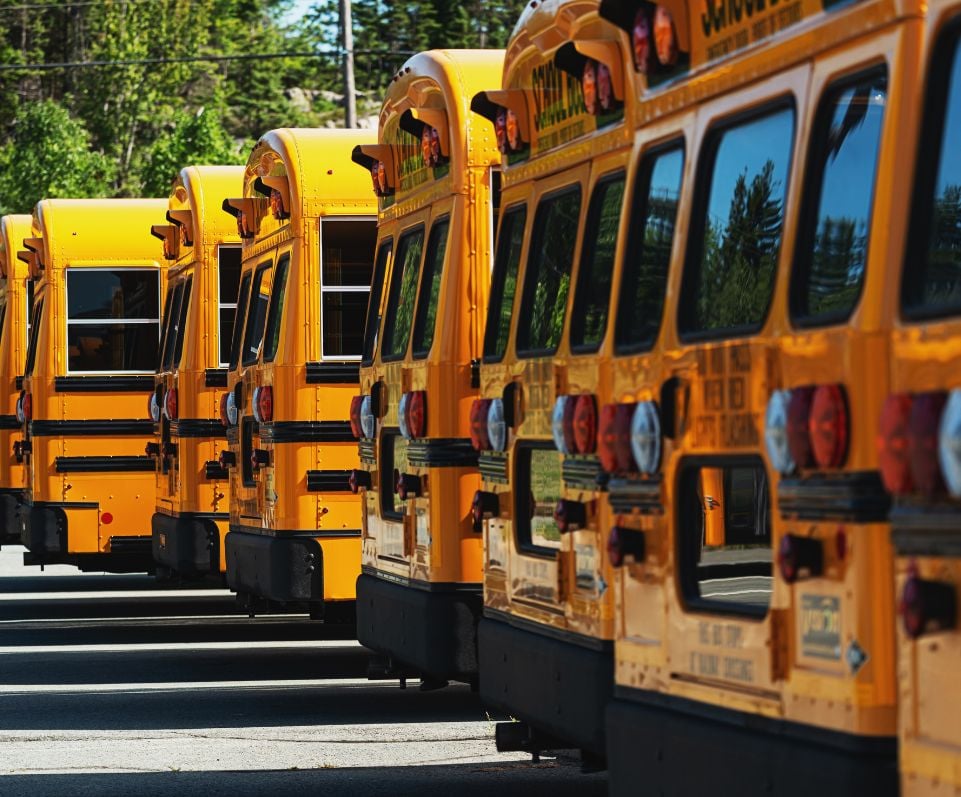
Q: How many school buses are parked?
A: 8